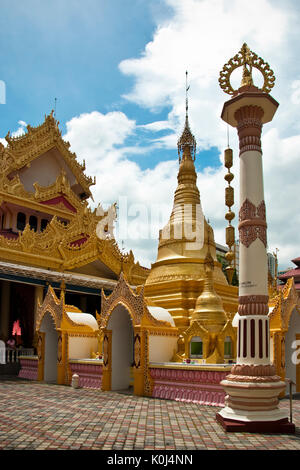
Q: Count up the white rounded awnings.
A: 3